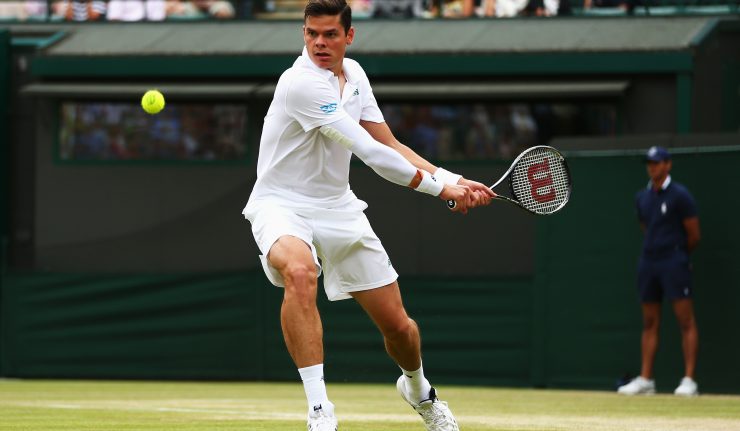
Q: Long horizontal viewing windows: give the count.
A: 2